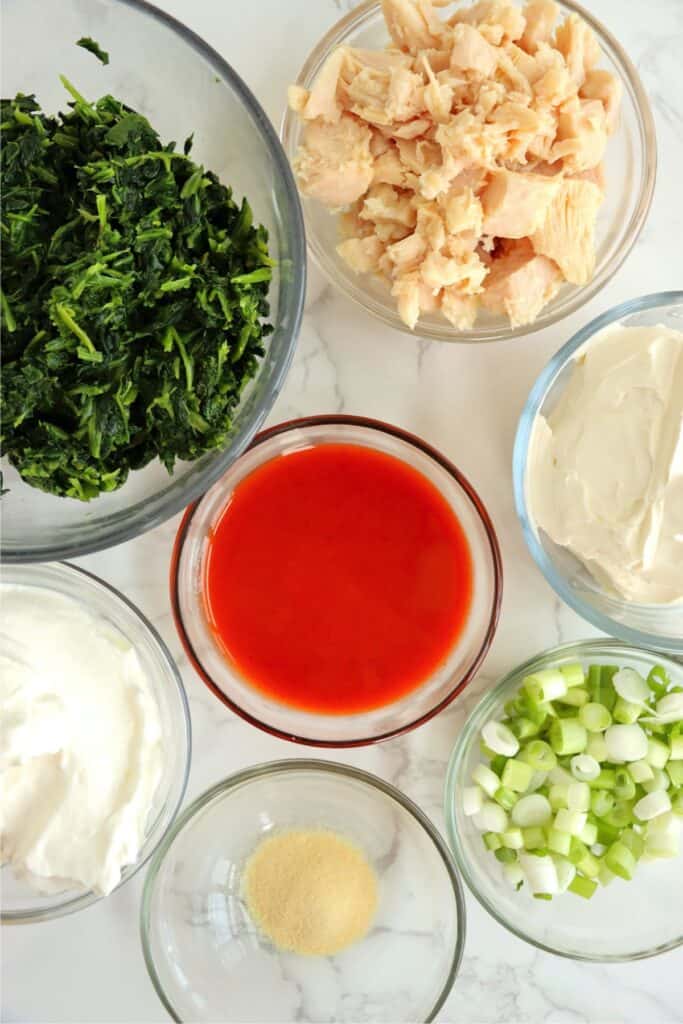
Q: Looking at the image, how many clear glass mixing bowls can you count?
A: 7